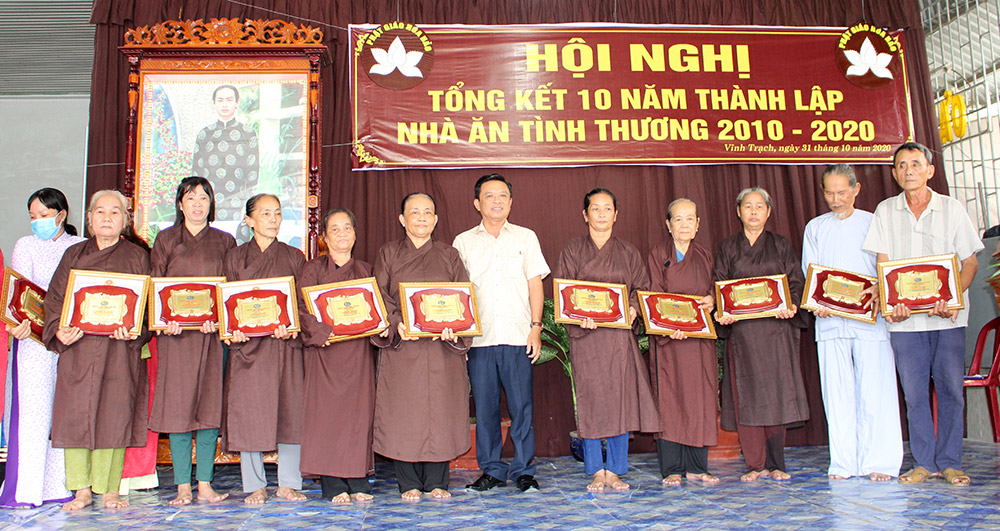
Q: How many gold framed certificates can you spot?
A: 11